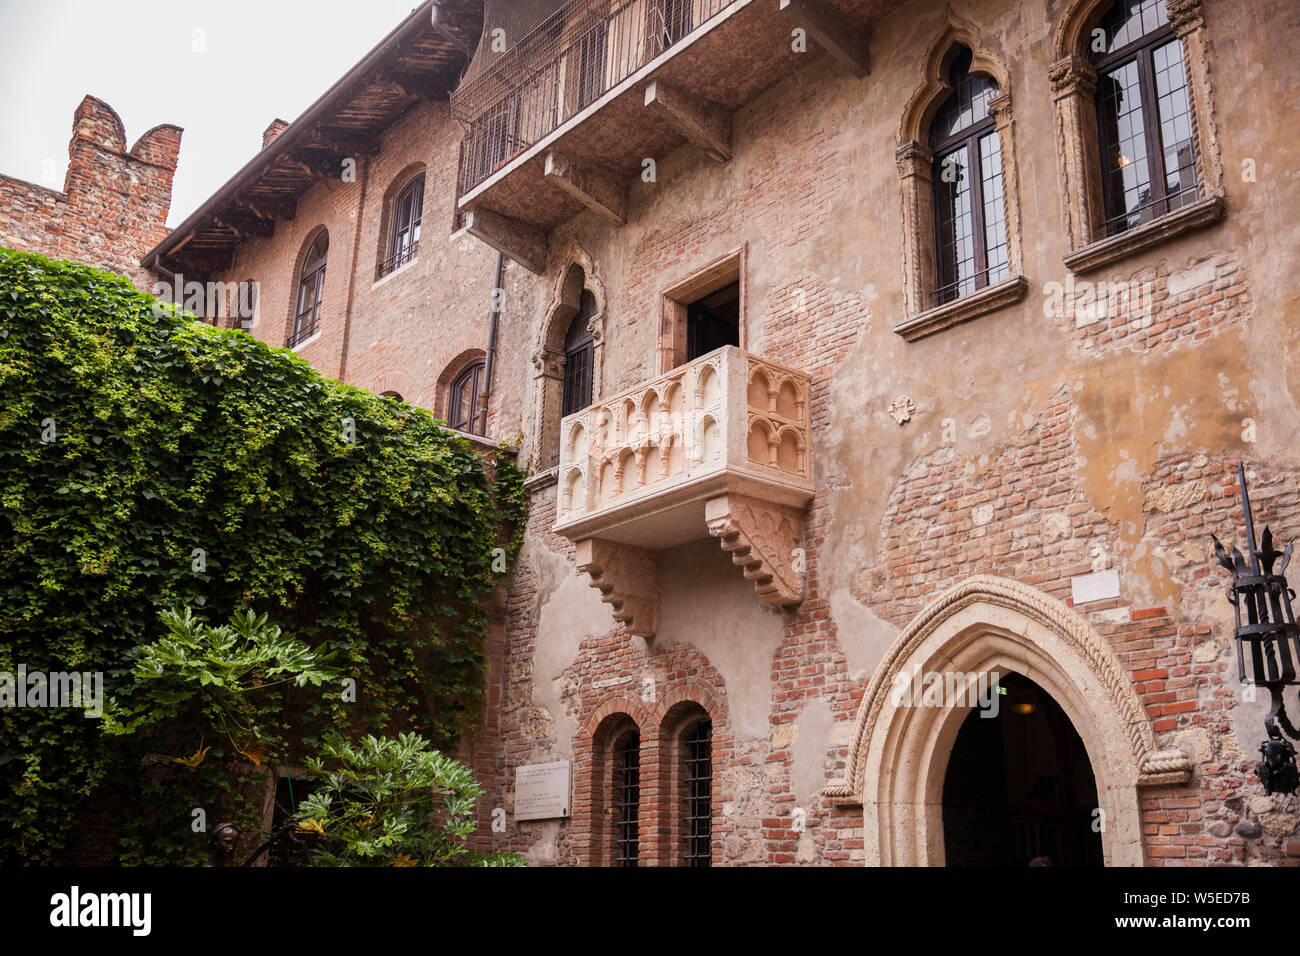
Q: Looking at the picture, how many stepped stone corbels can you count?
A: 2